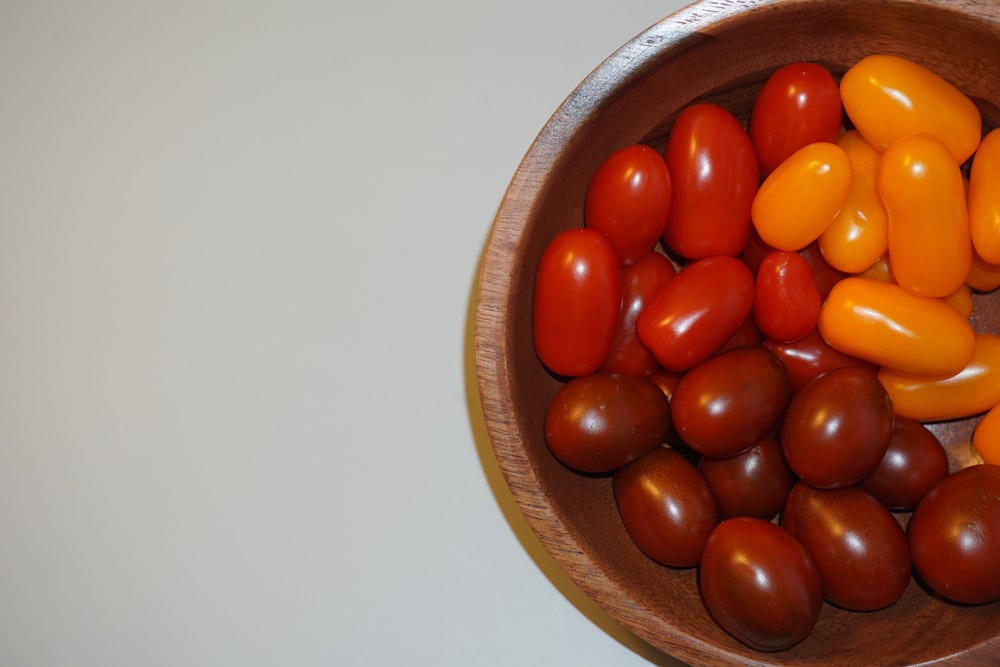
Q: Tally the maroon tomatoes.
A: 9